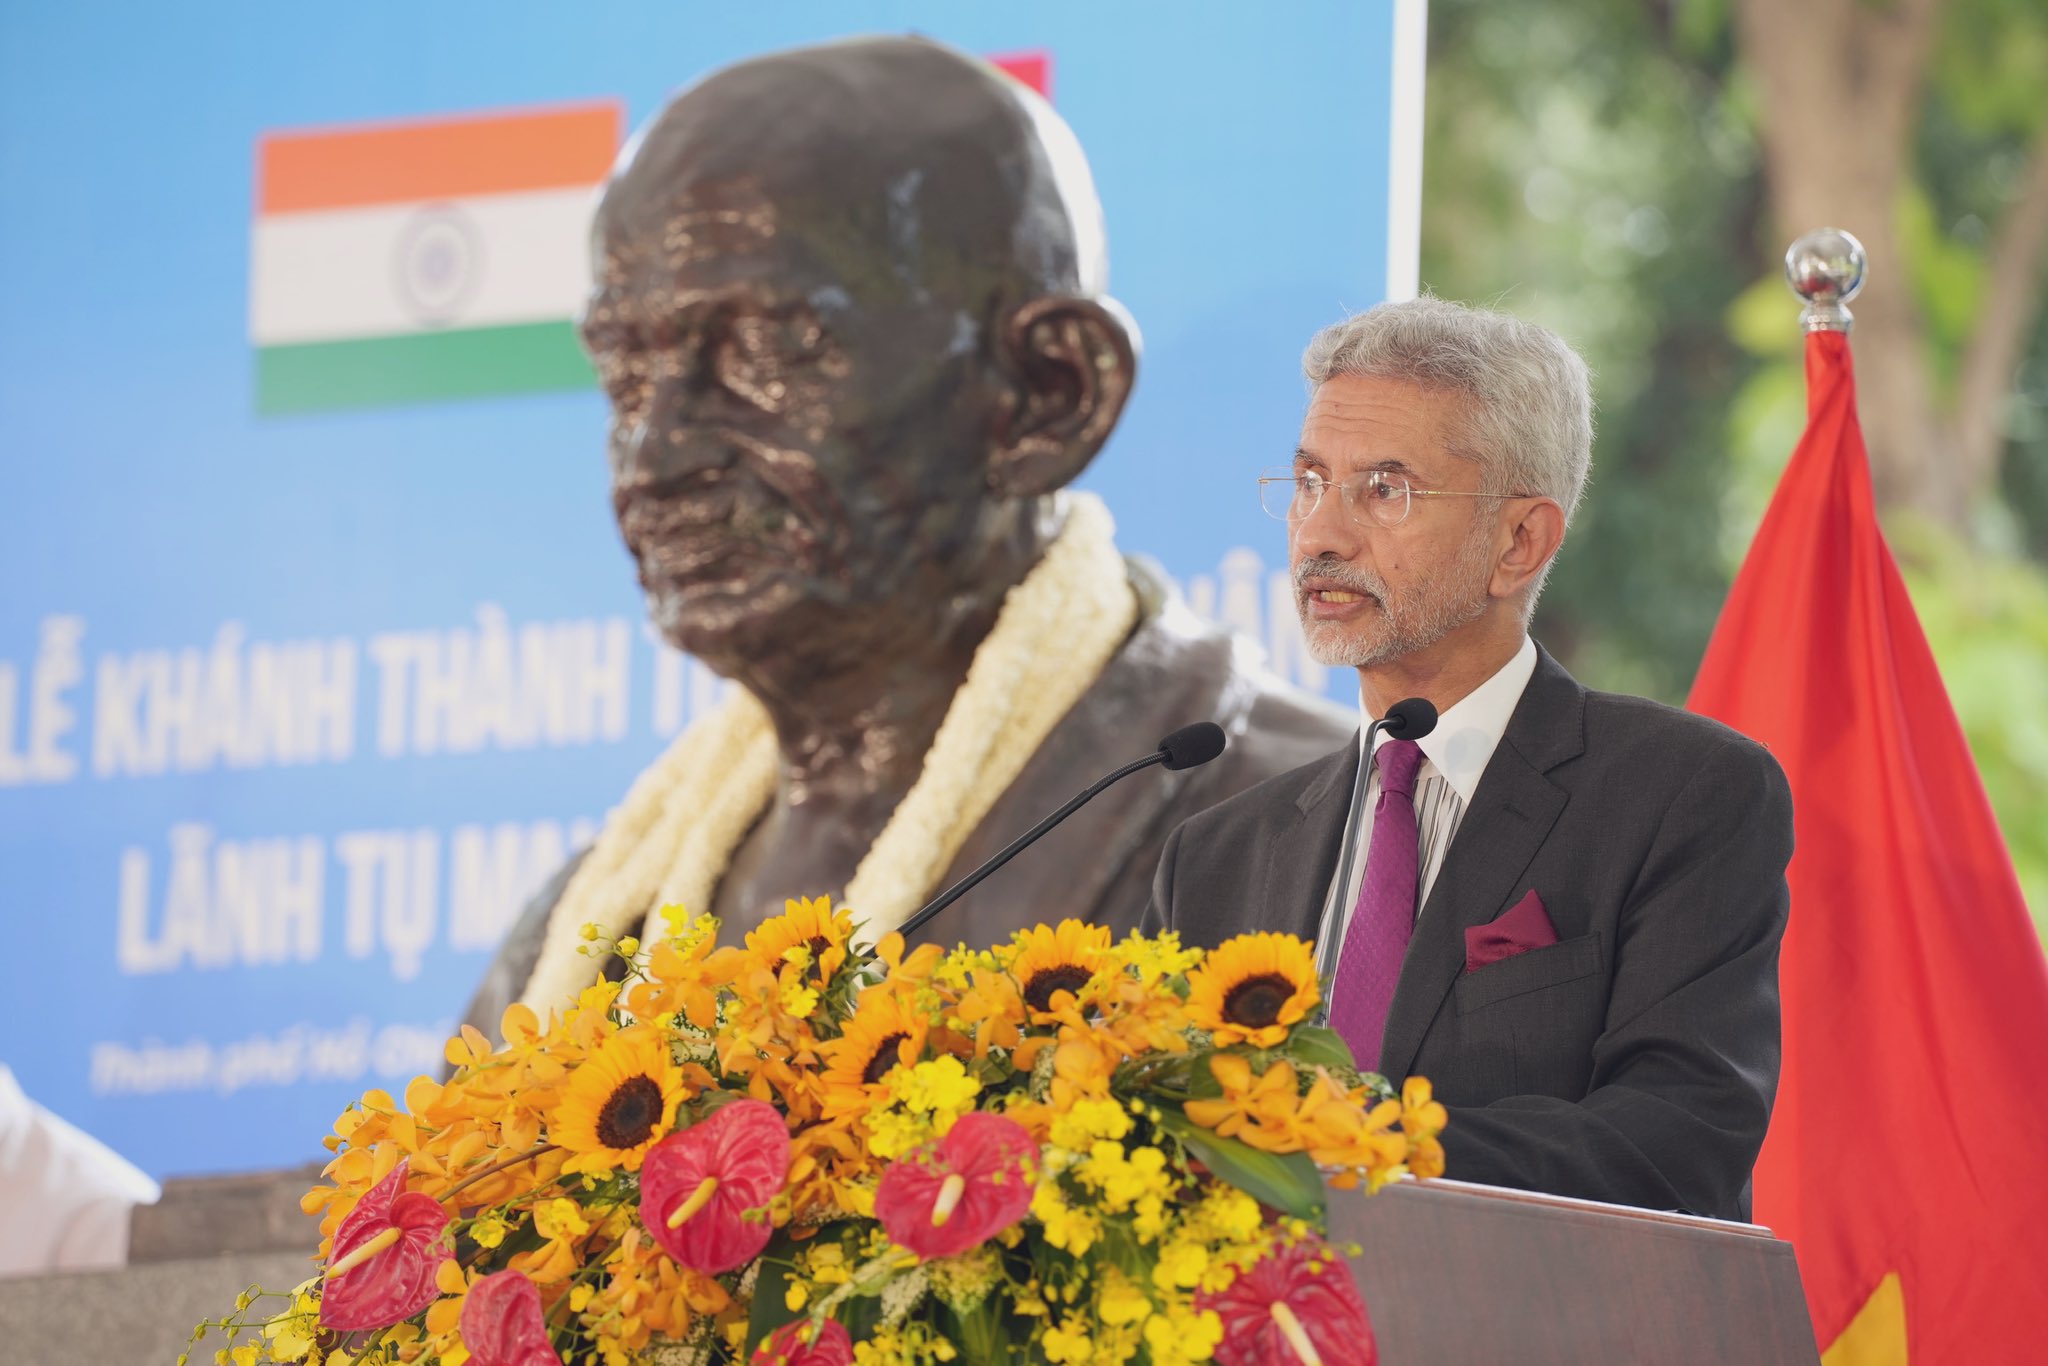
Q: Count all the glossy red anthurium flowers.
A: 6